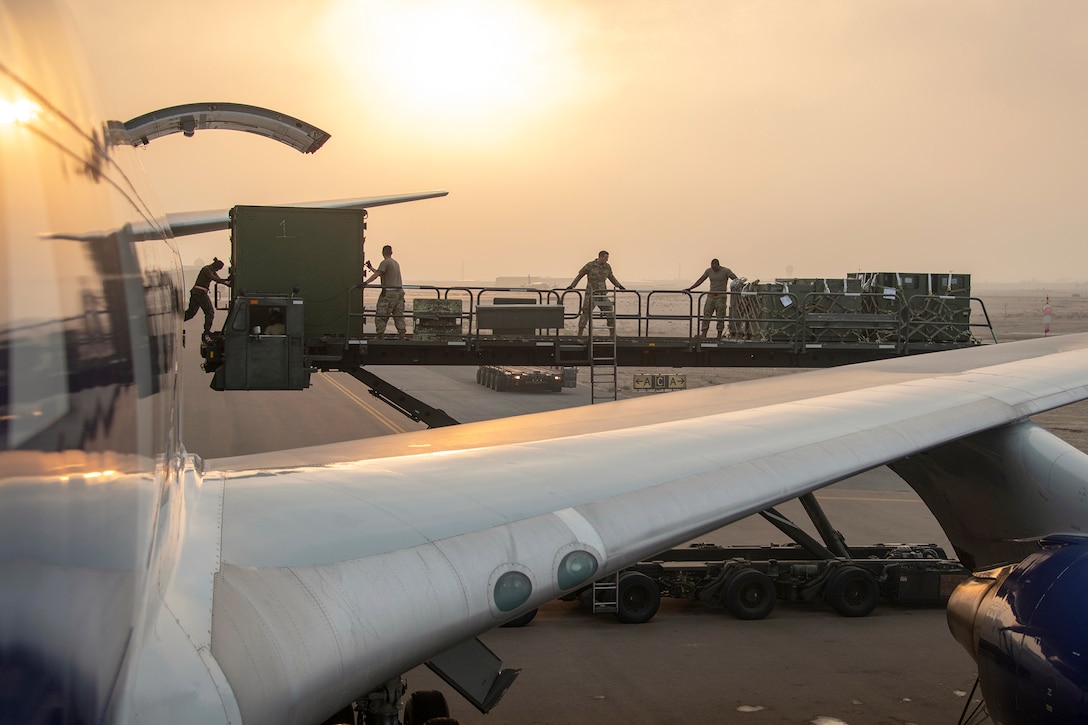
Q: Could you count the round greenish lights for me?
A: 2